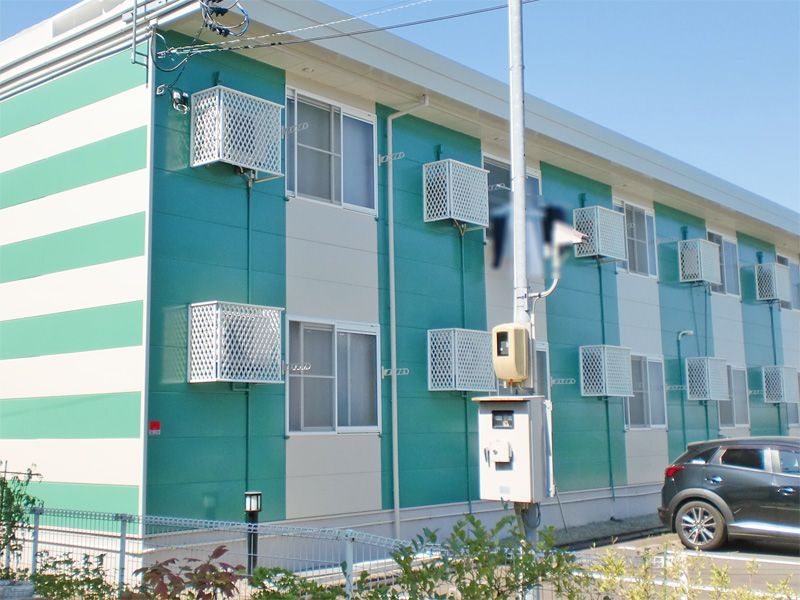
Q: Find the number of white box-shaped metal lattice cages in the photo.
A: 10